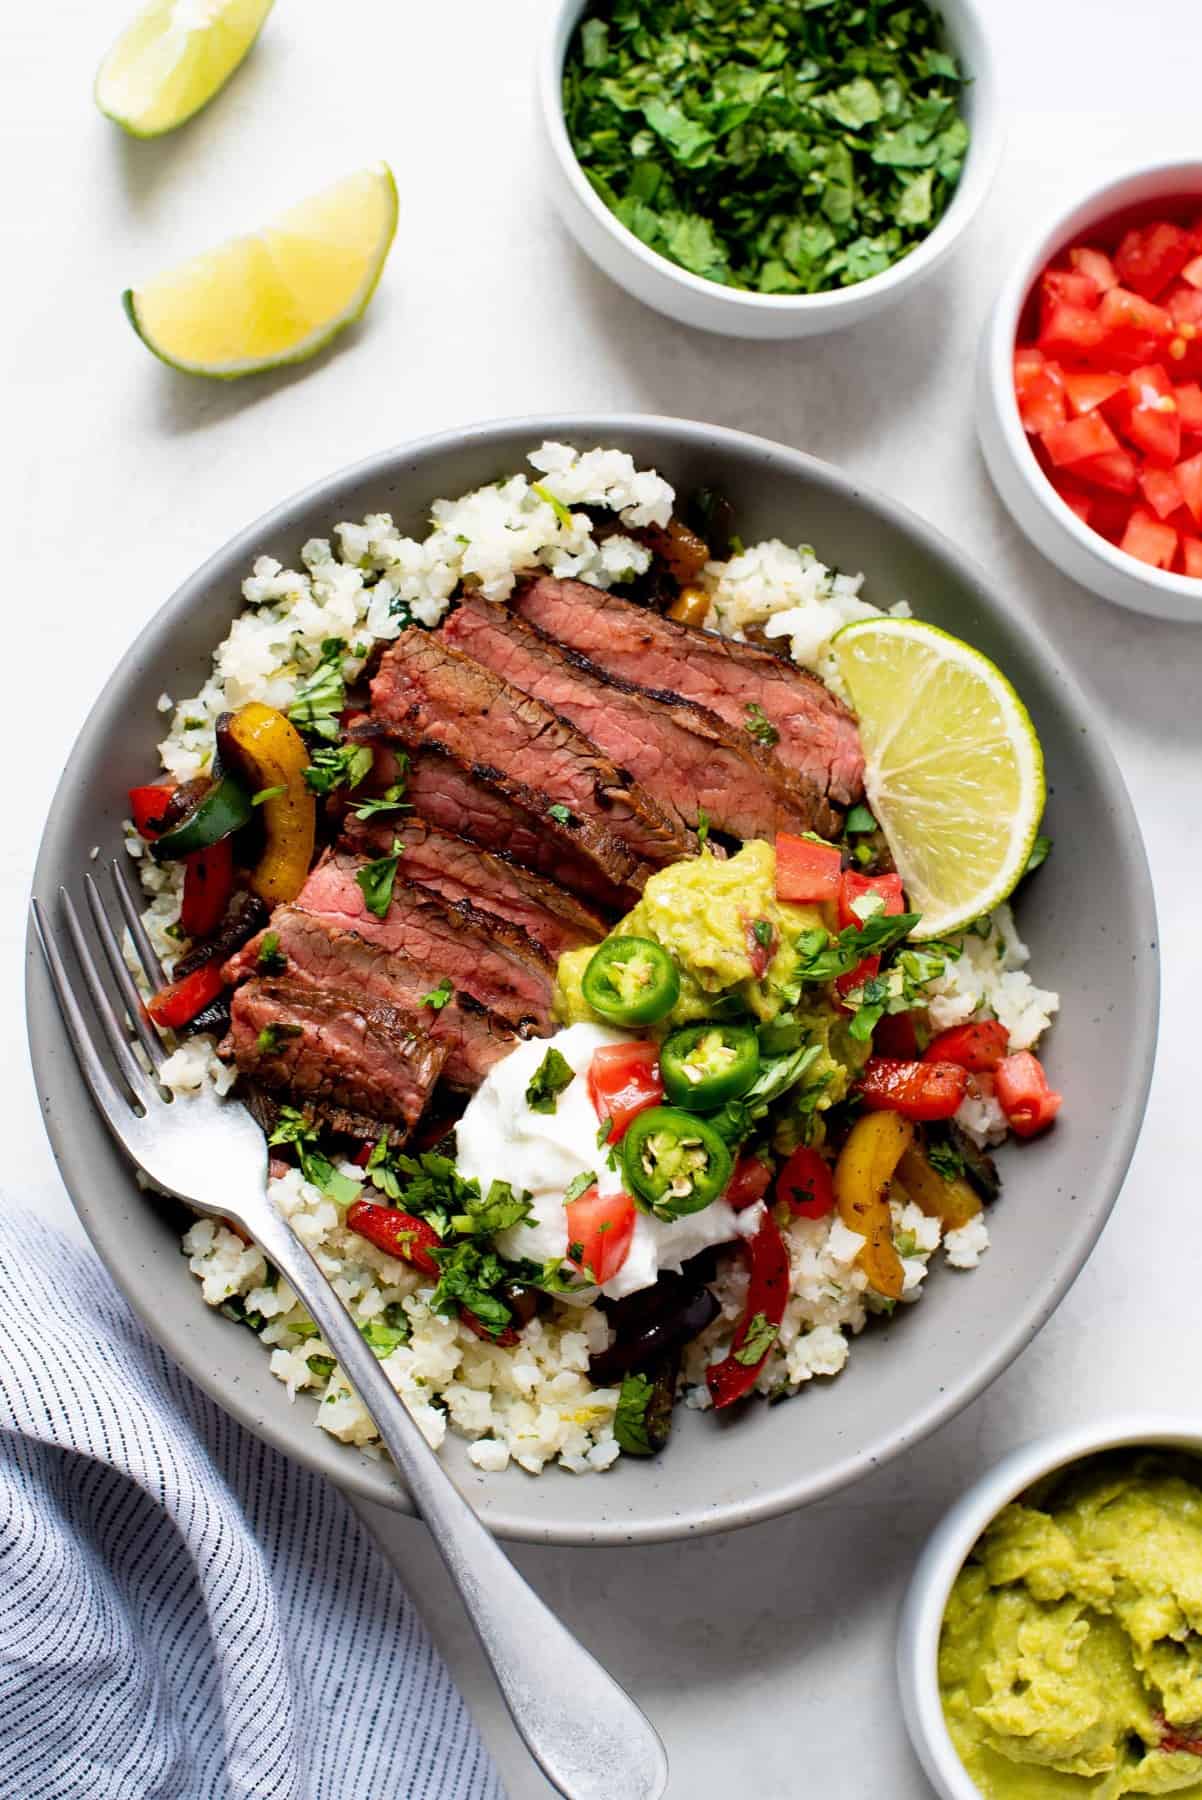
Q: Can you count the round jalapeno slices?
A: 3